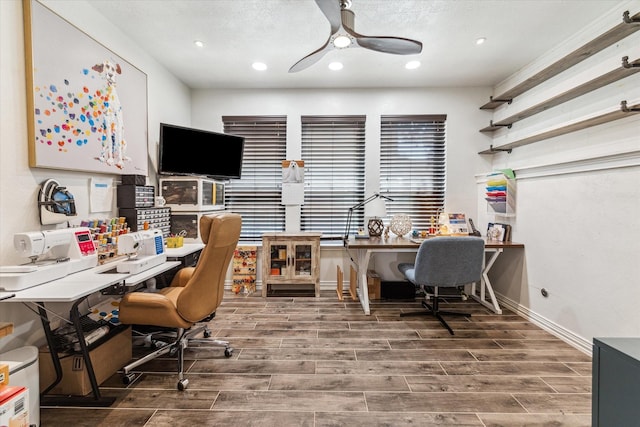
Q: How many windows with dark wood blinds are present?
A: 3